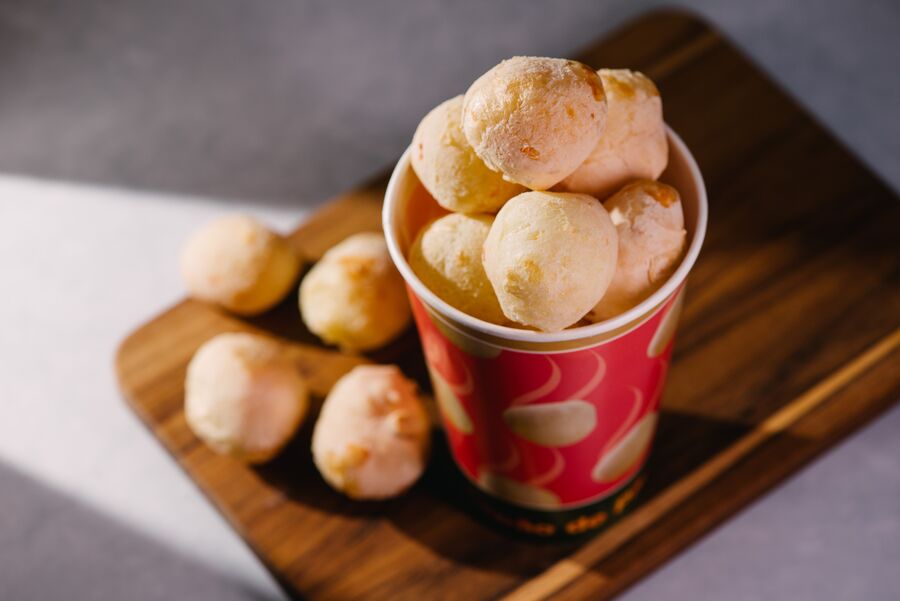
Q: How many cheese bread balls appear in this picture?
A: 10